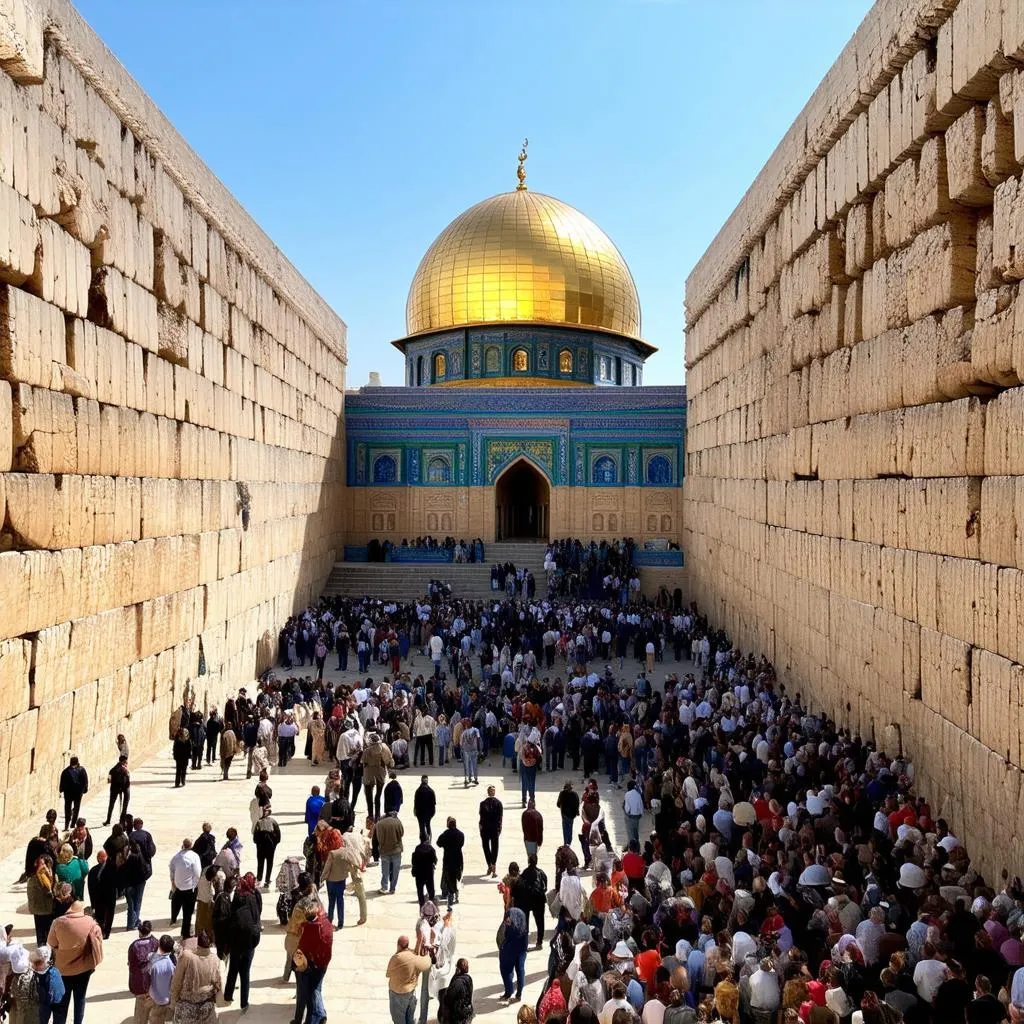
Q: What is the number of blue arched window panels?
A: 4